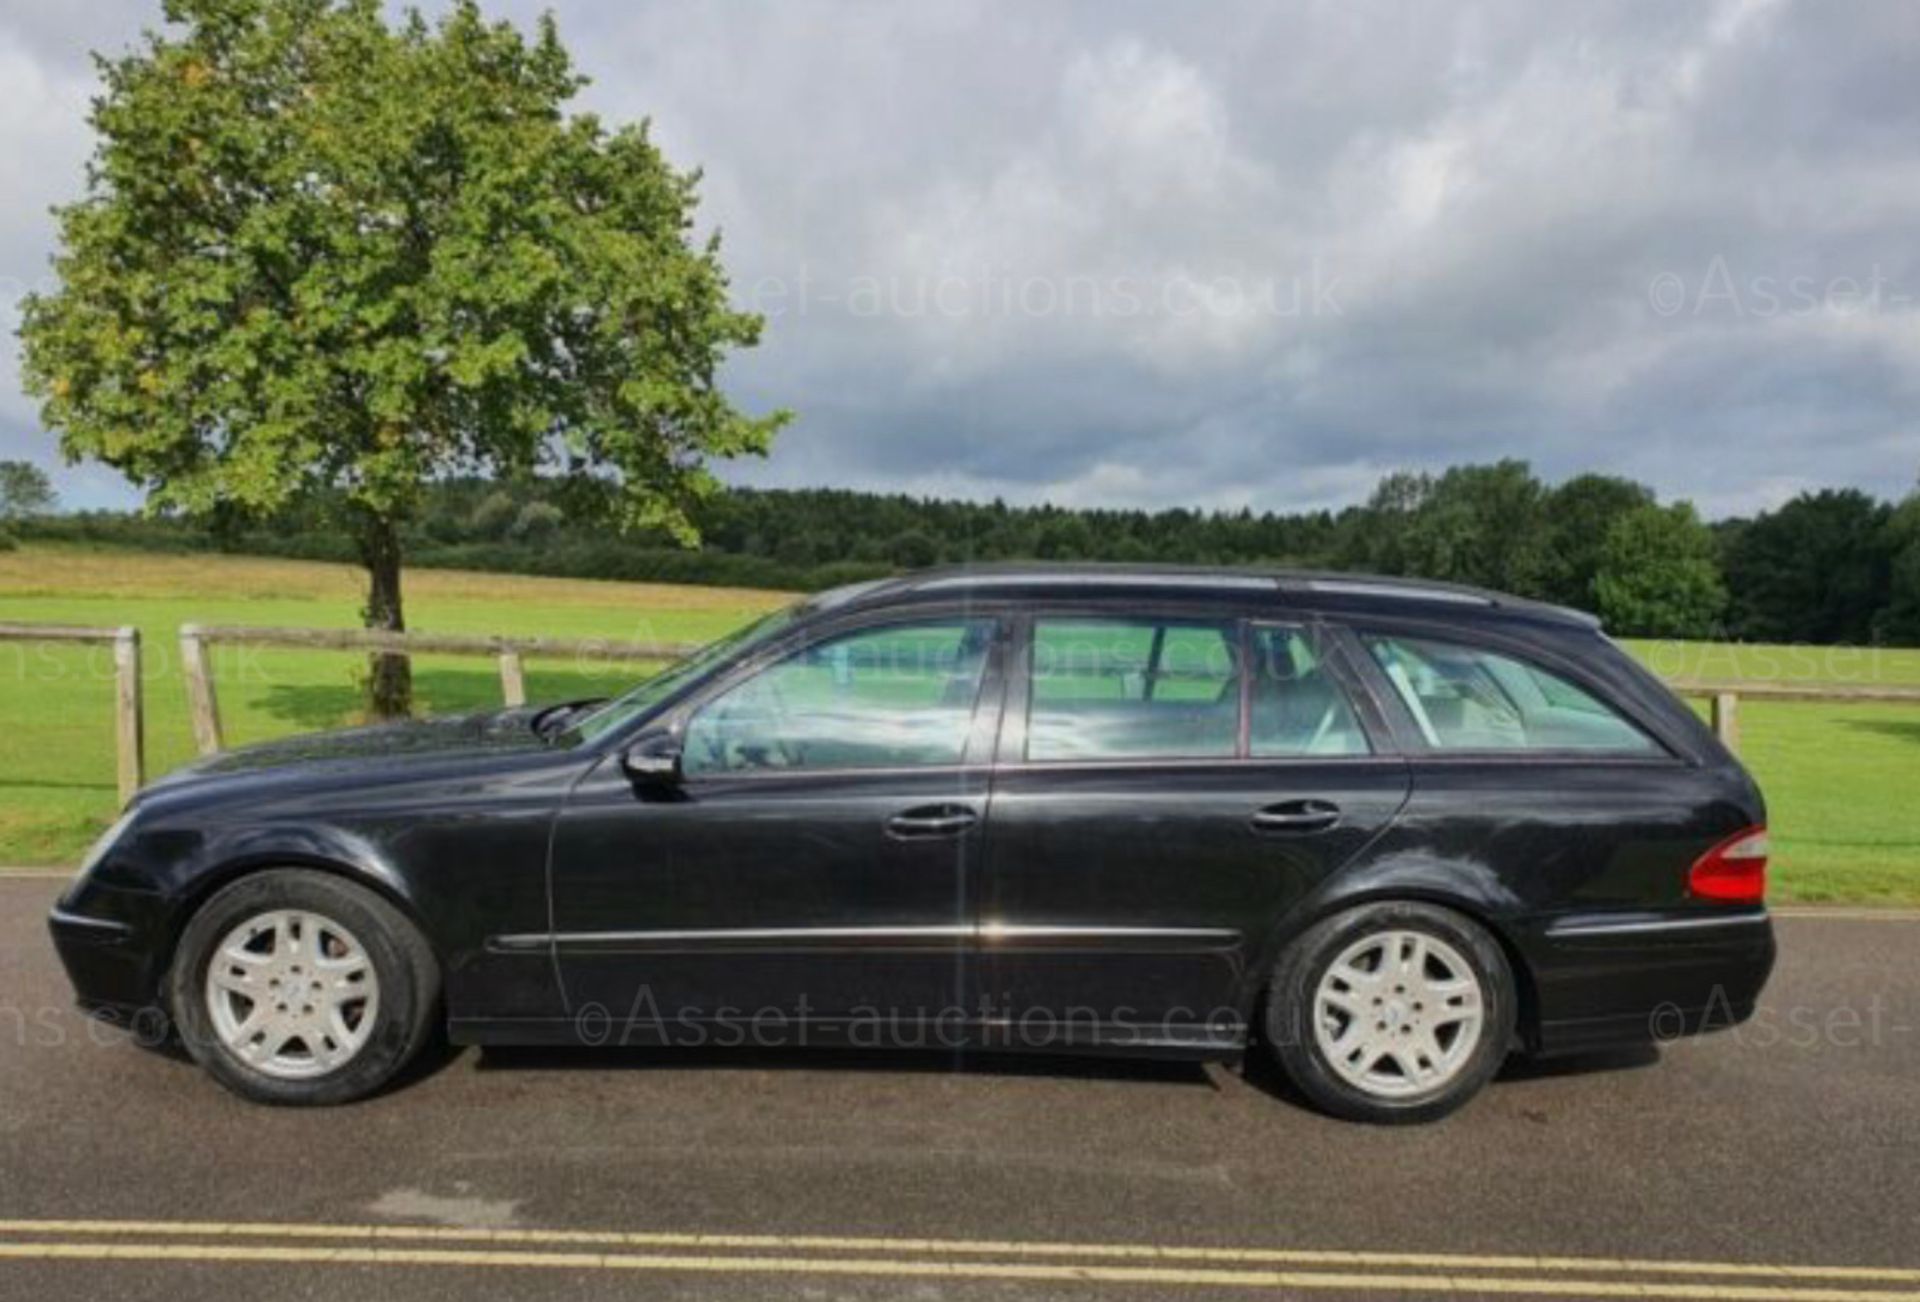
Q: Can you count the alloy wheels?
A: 2